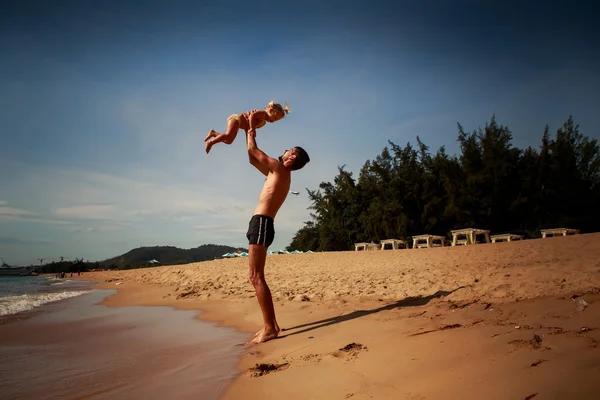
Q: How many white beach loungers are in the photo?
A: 6